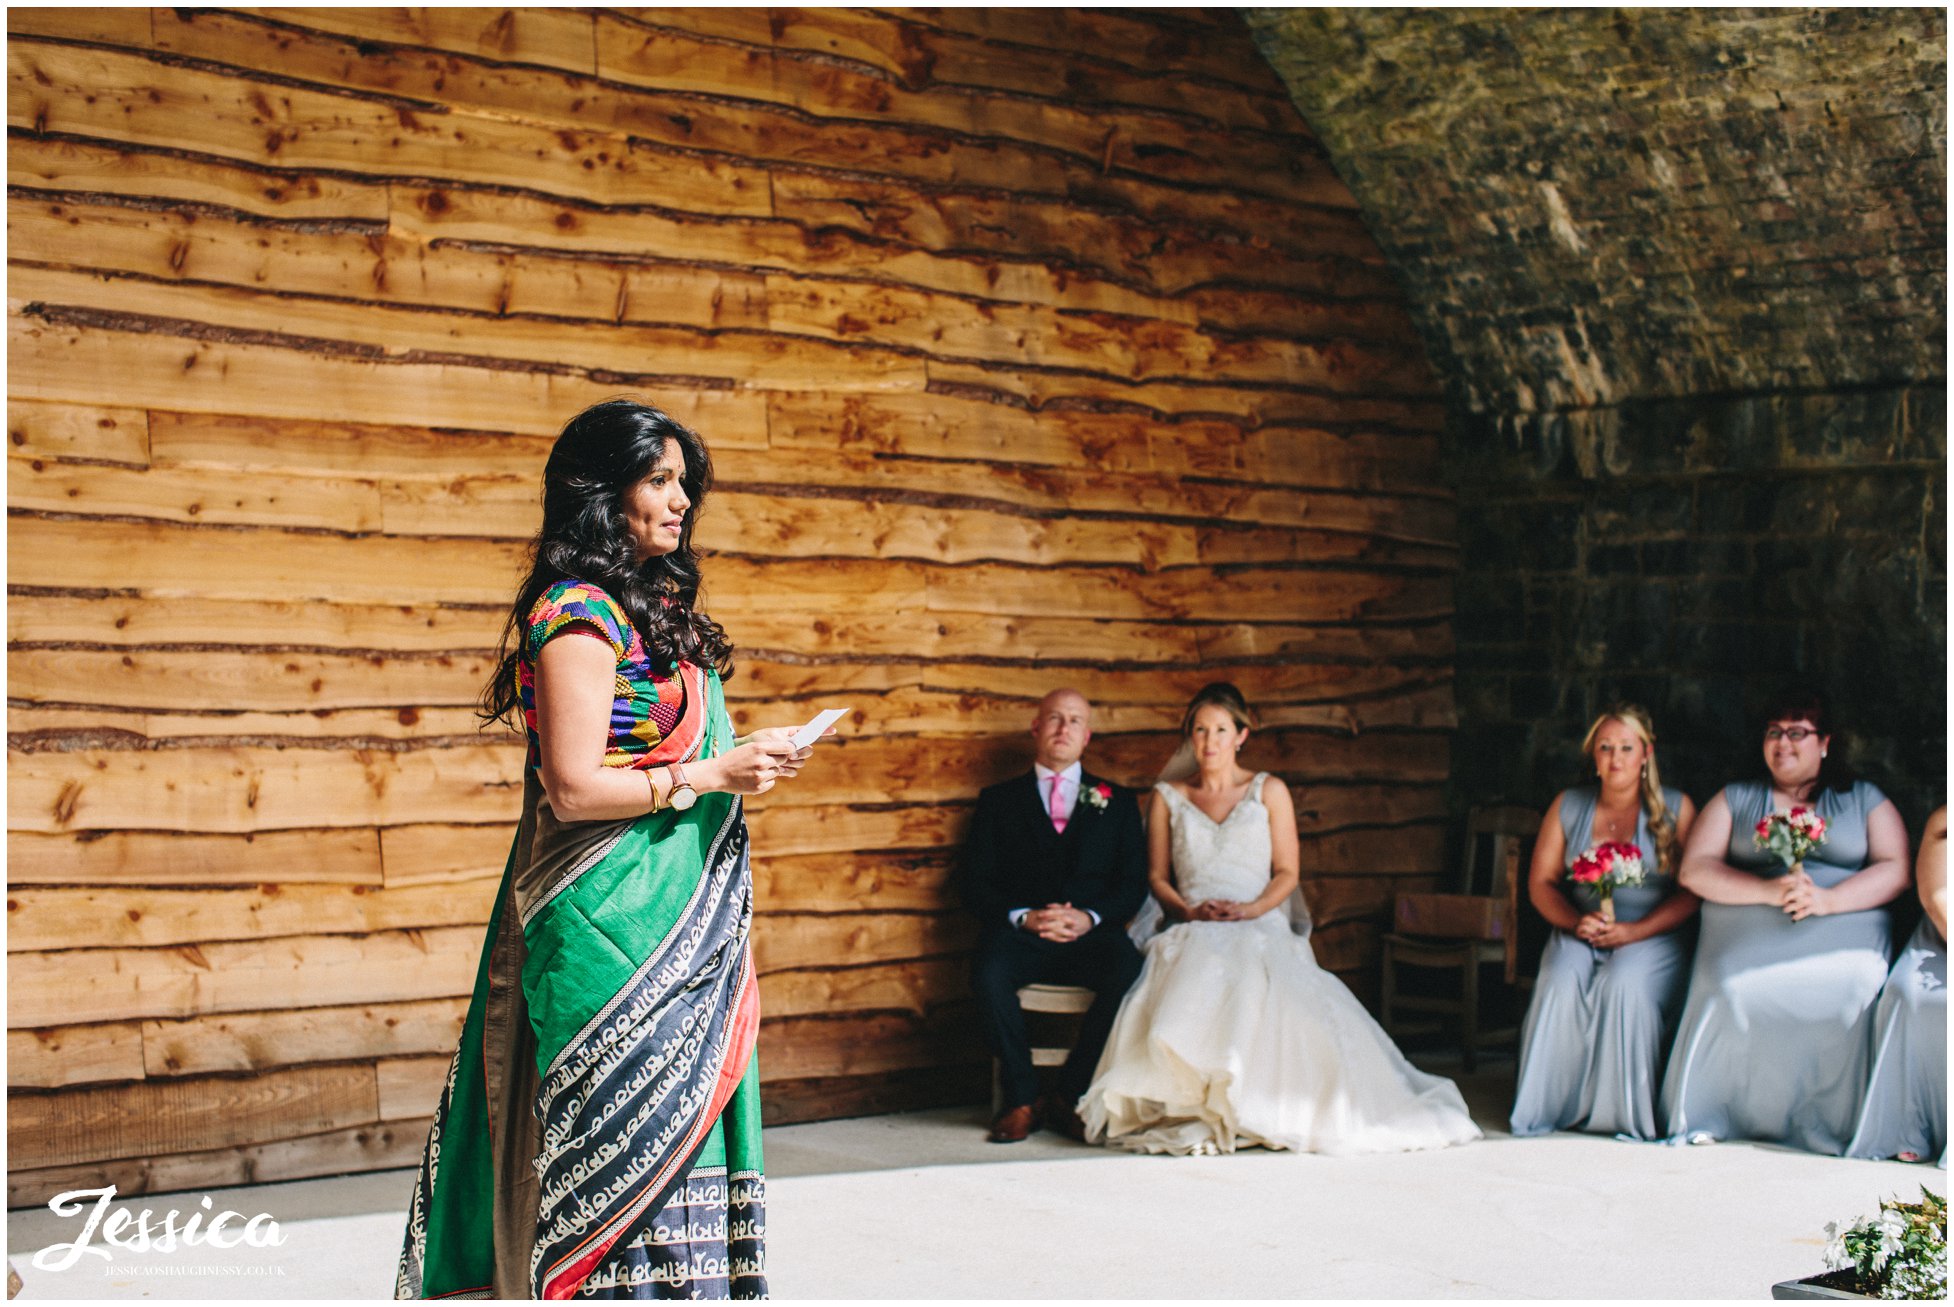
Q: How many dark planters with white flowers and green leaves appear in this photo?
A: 1